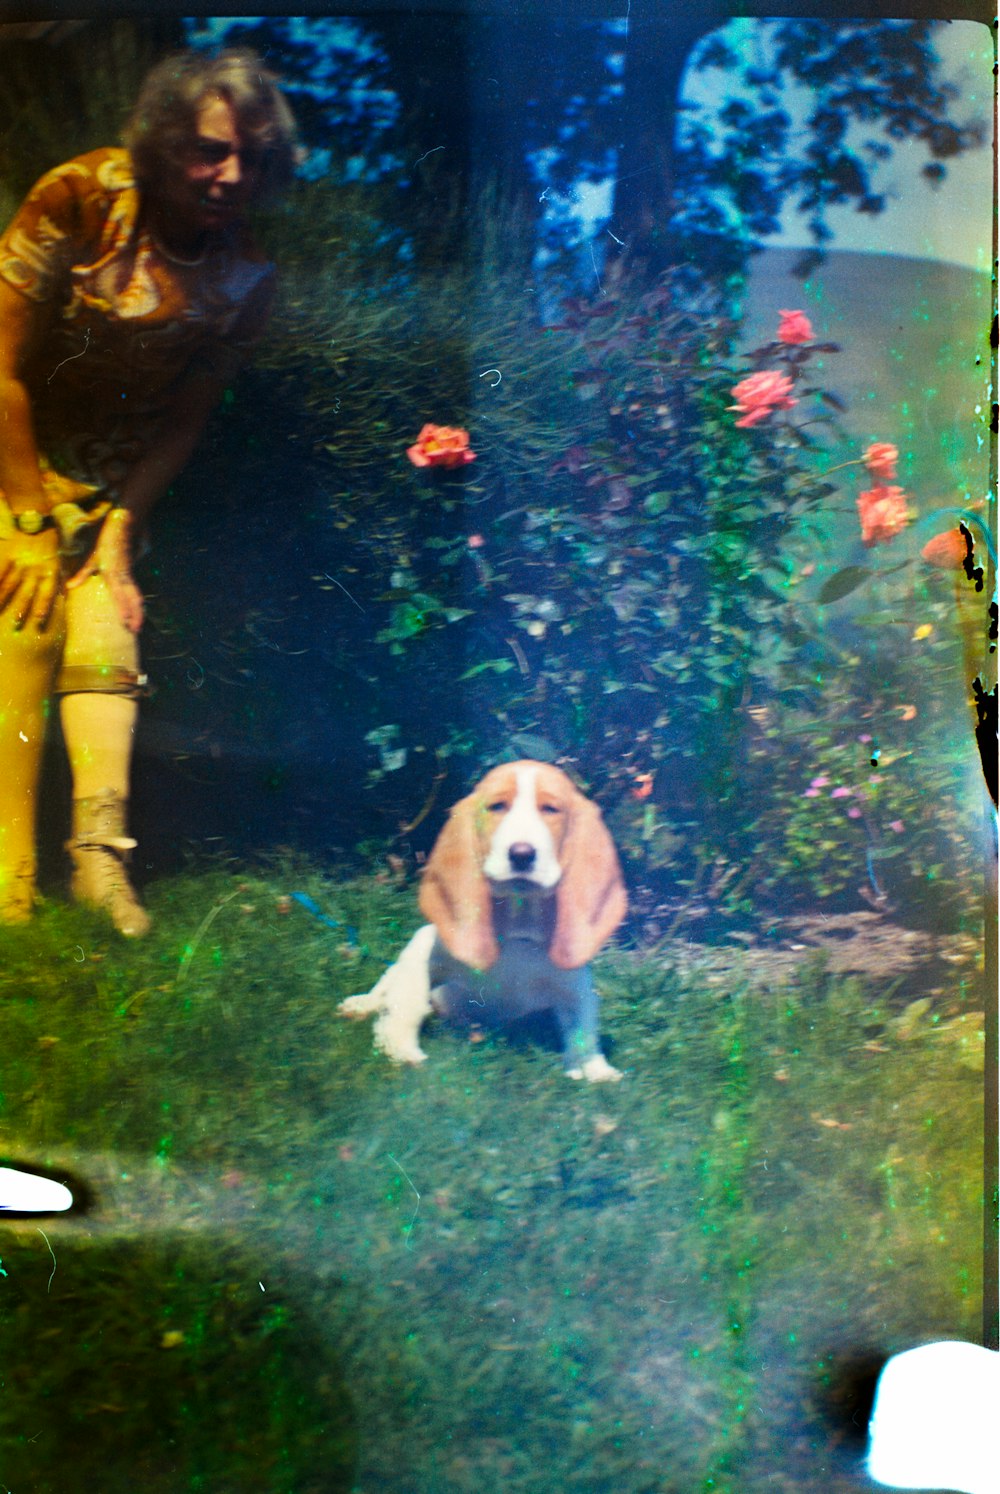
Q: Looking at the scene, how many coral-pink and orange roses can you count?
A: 6